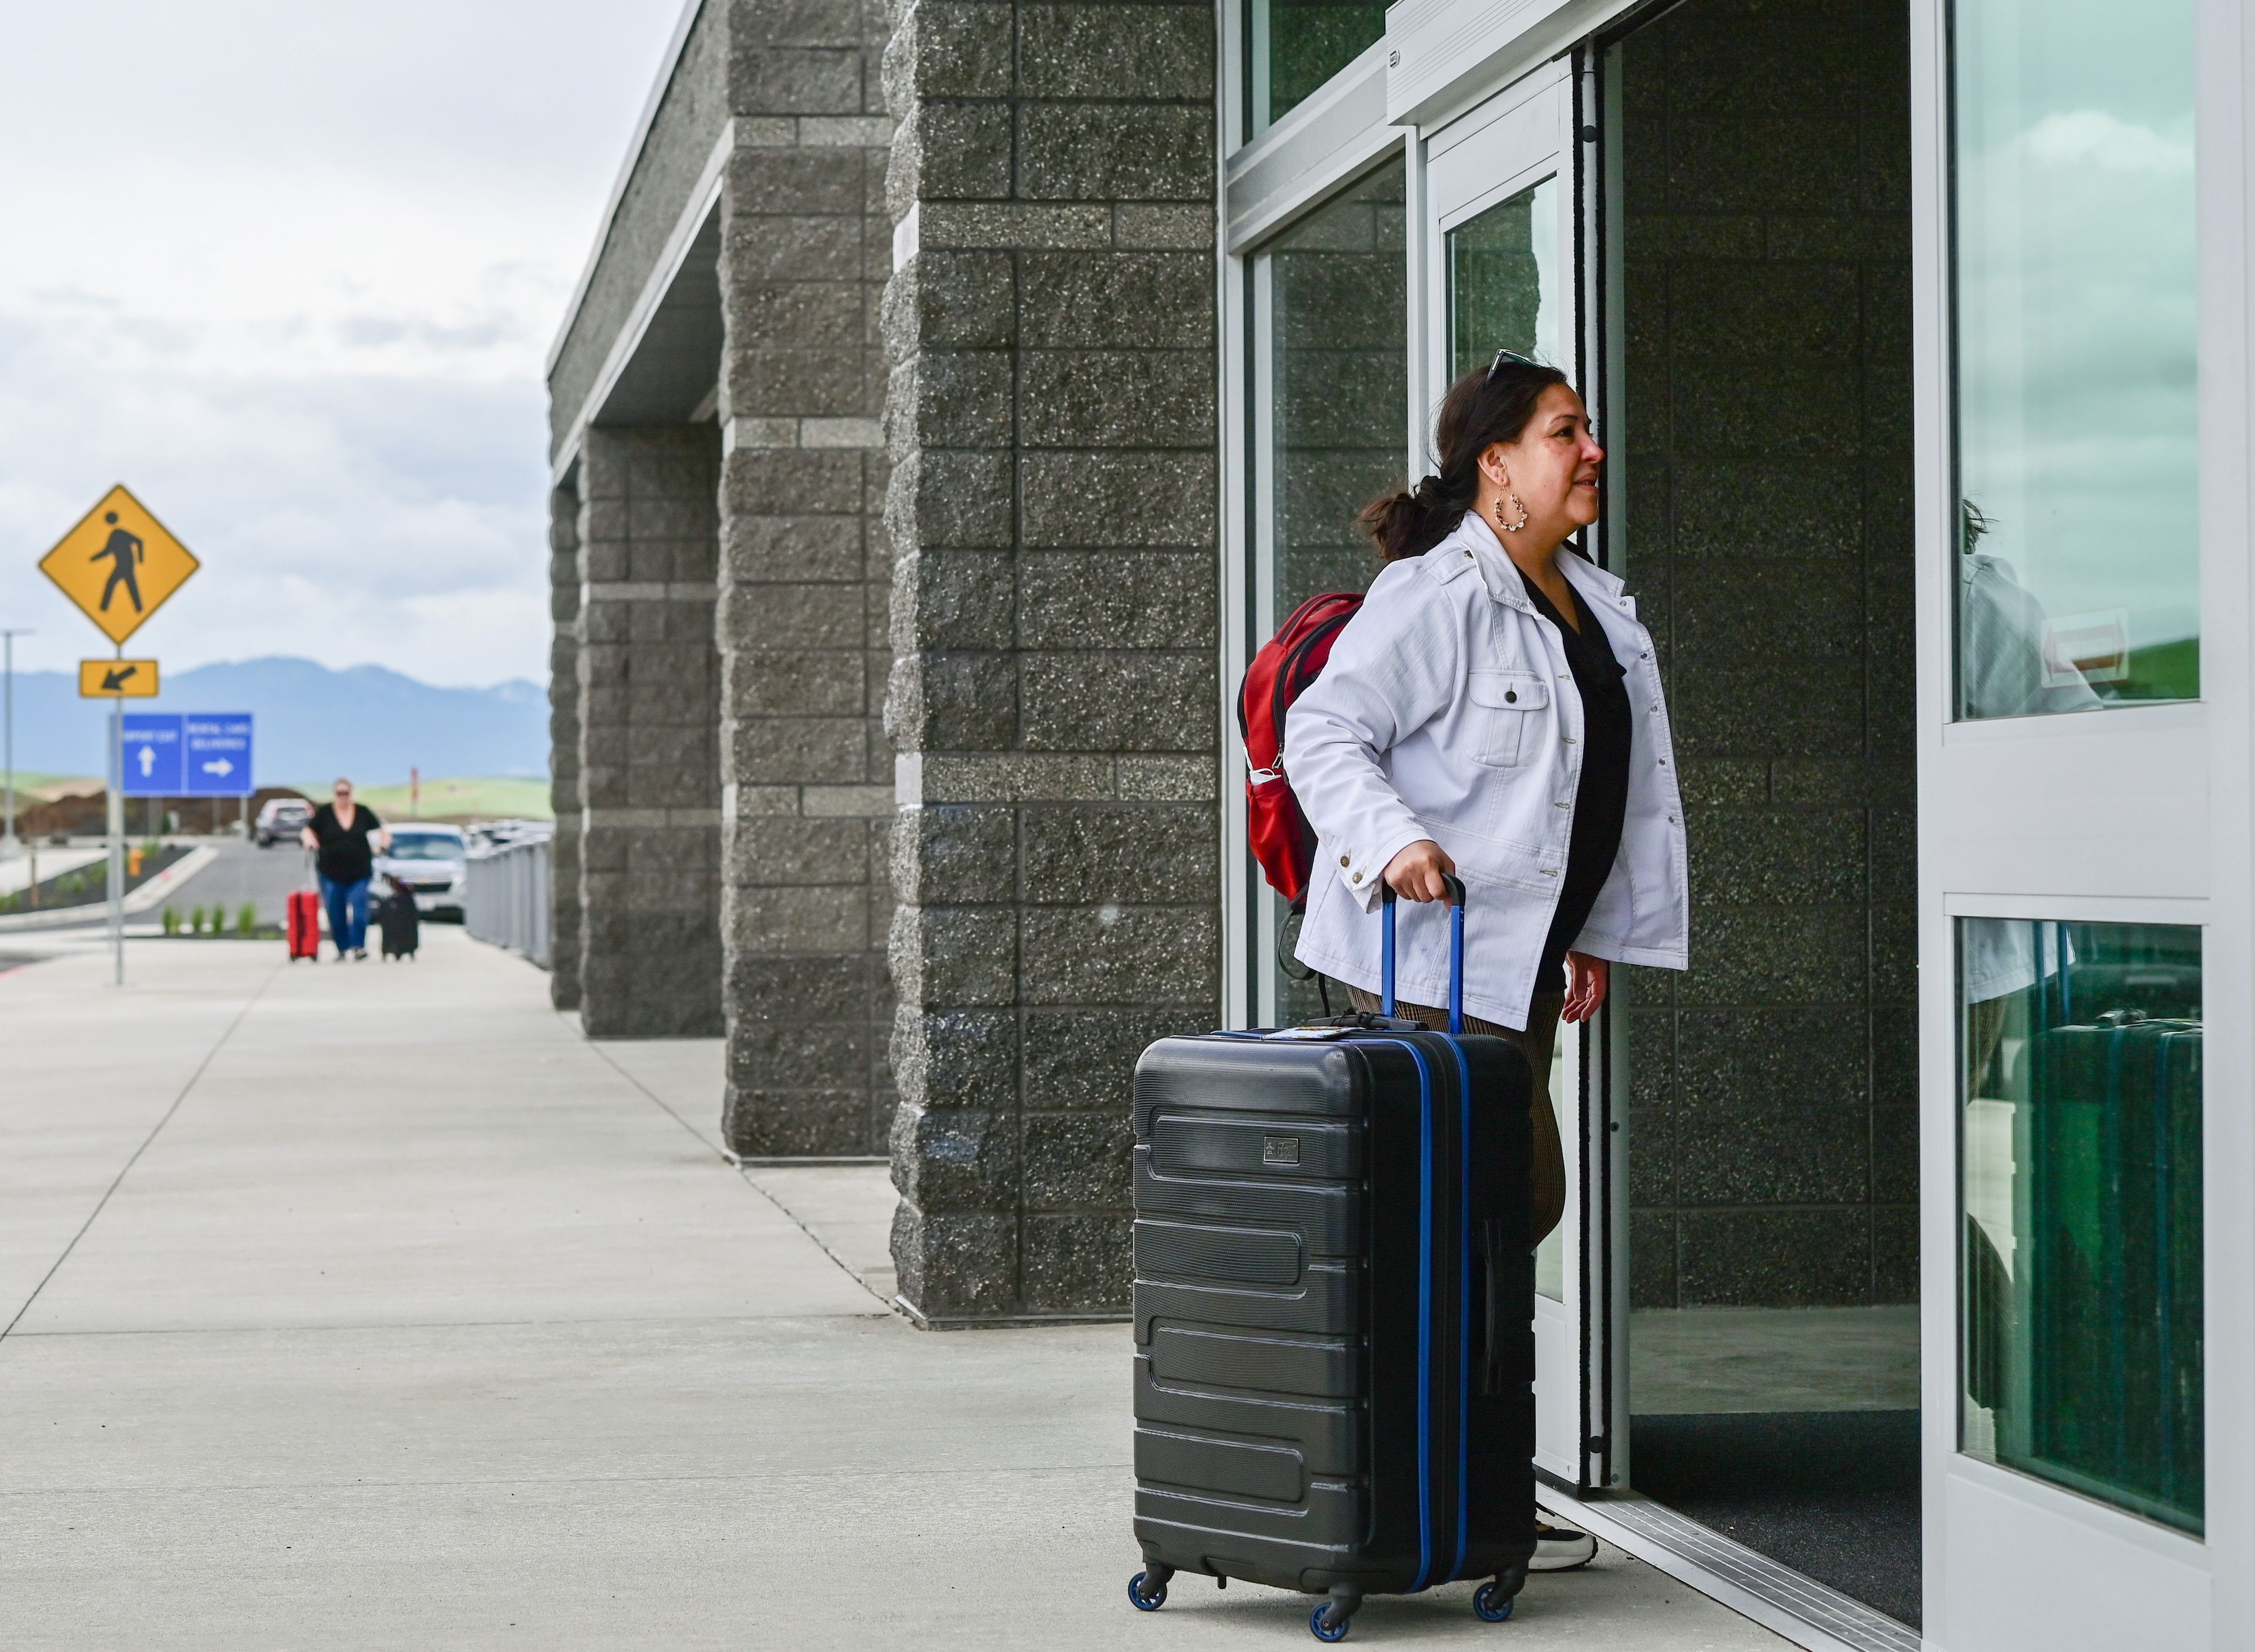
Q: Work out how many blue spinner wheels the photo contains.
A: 3